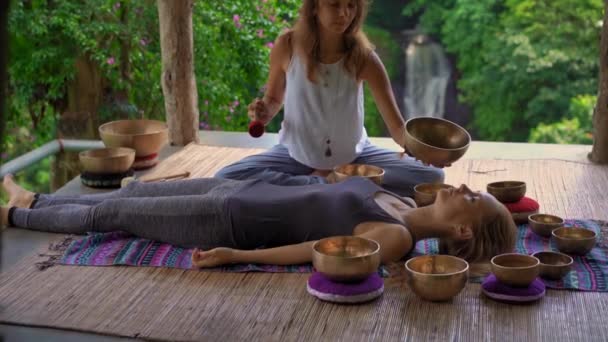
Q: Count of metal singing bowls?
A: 12